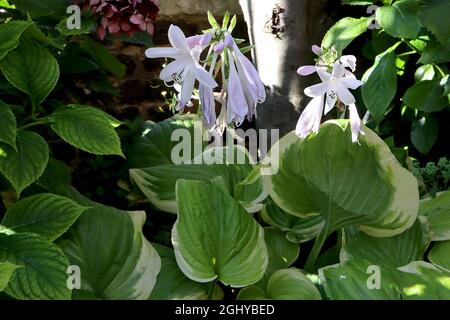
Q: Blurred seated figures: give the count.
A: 0